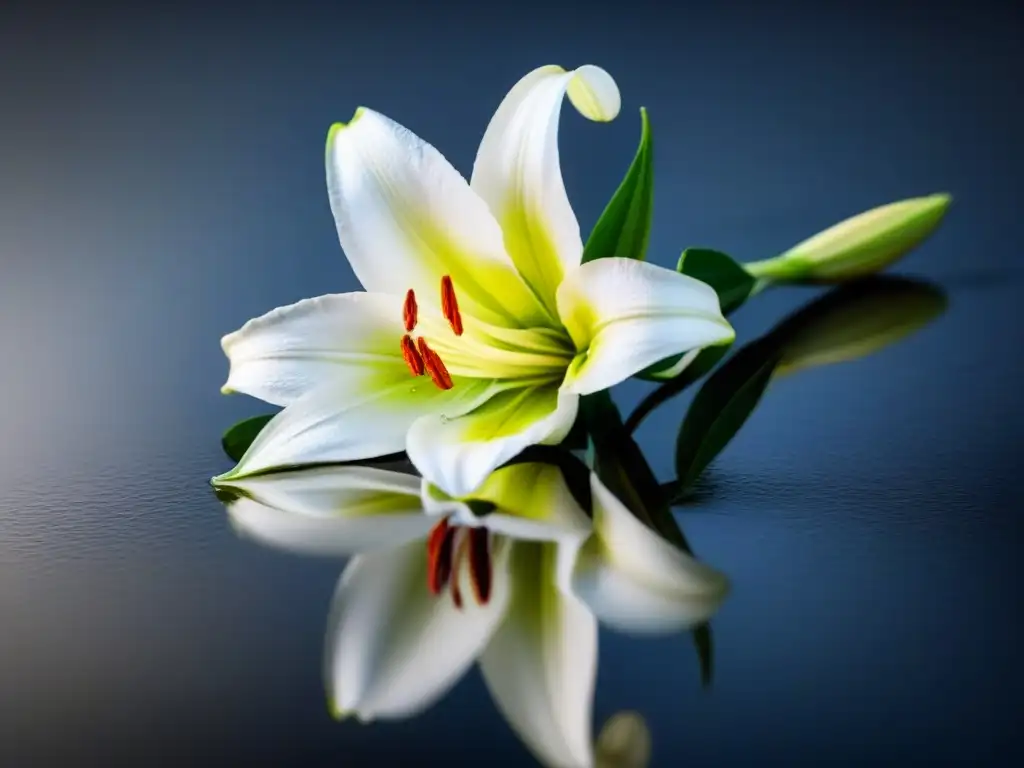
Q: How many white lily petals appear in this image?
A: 6